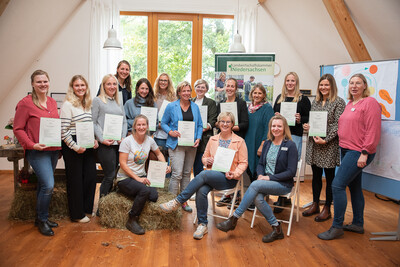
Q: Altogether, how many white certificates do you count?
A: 13